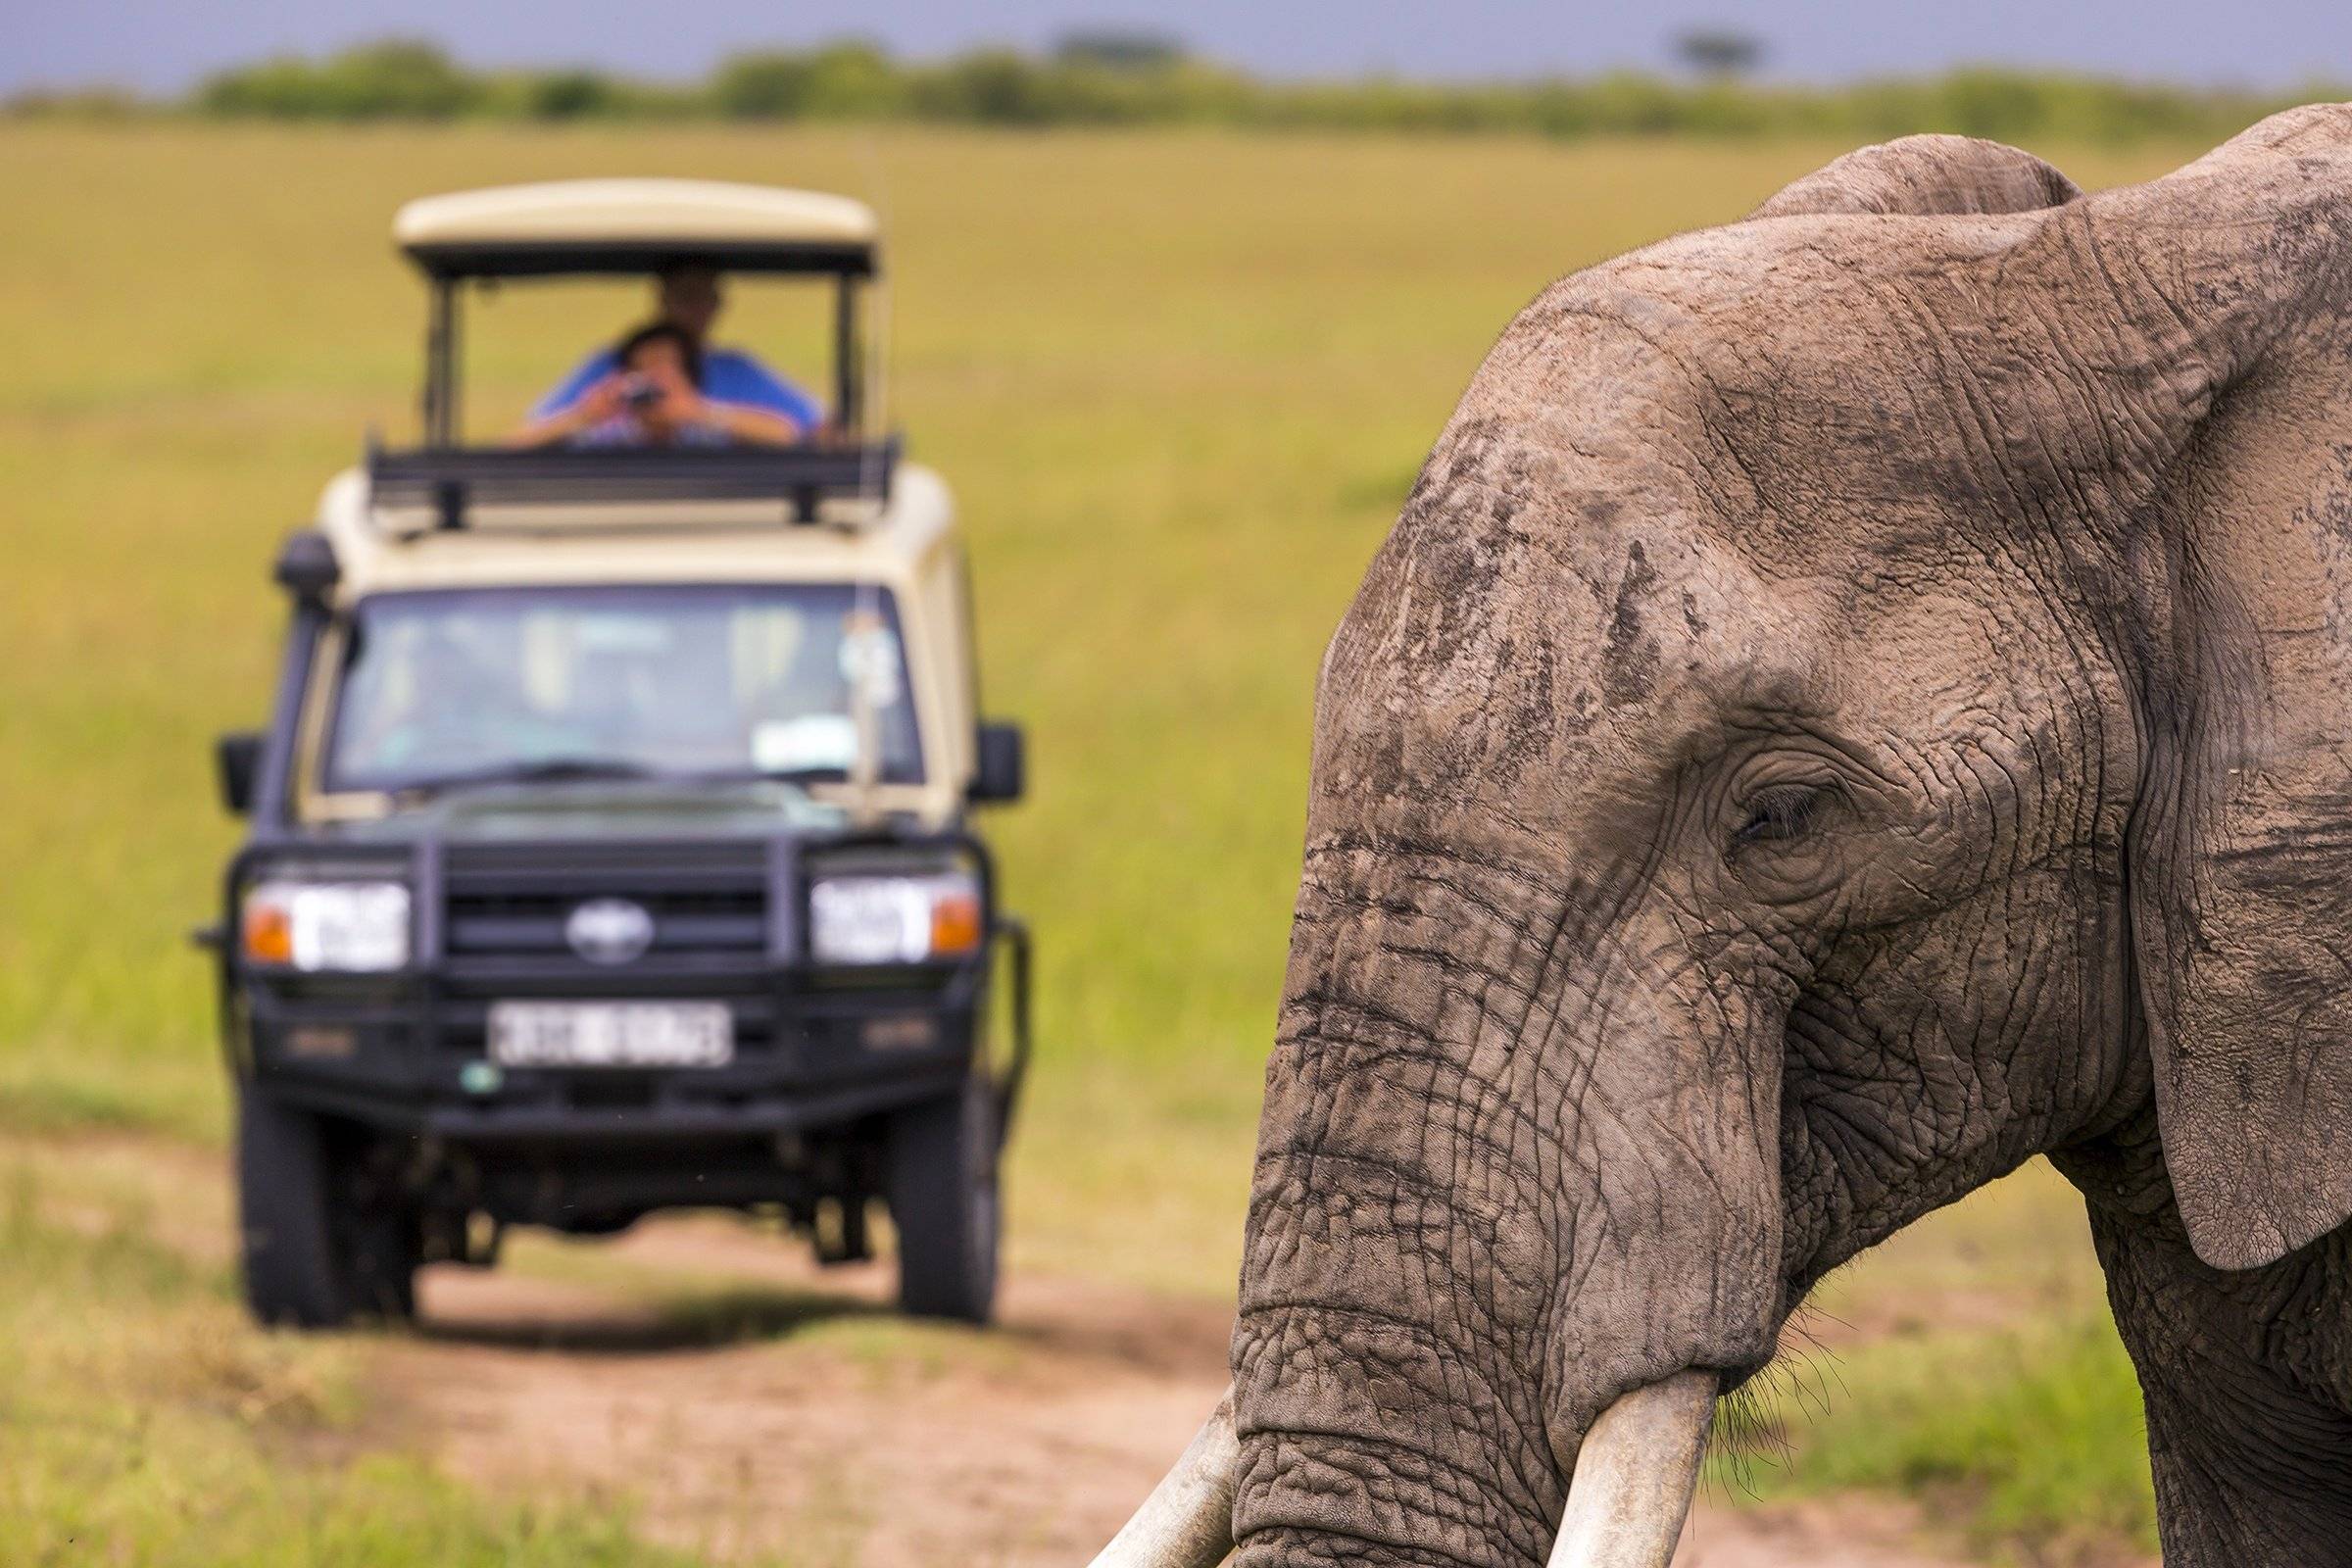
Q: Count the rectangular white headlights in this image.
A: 2